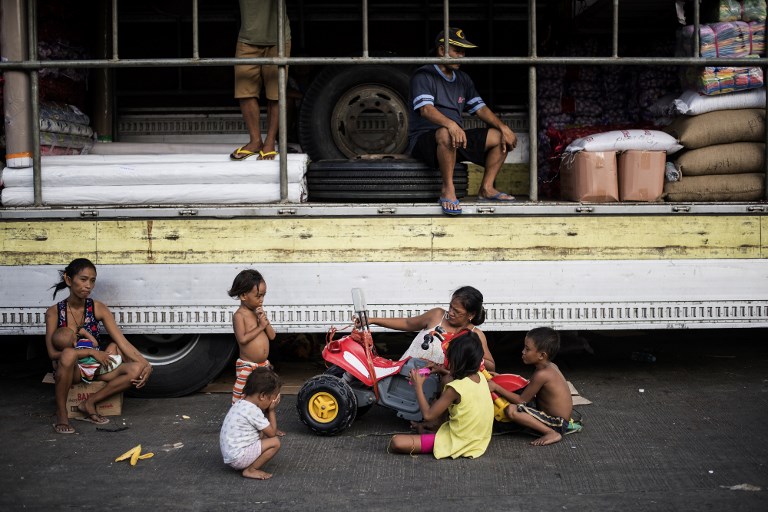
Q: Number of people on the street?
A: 7